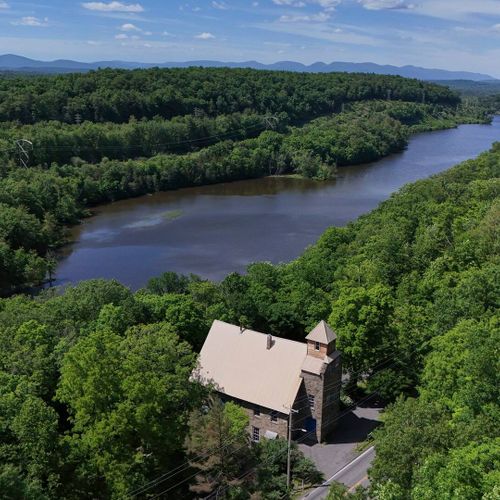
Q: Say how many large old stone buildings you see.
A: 1